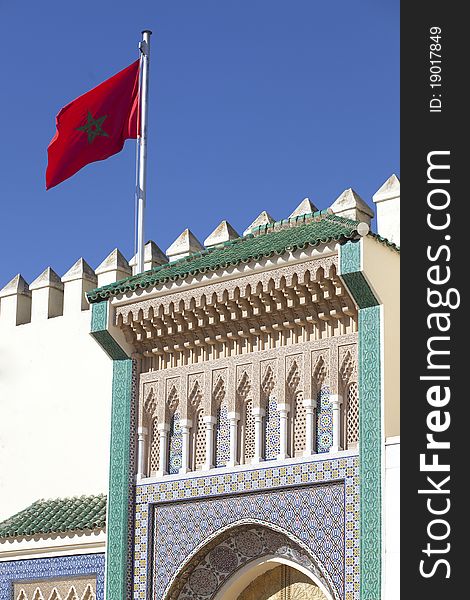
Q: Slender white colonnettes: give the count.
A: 9